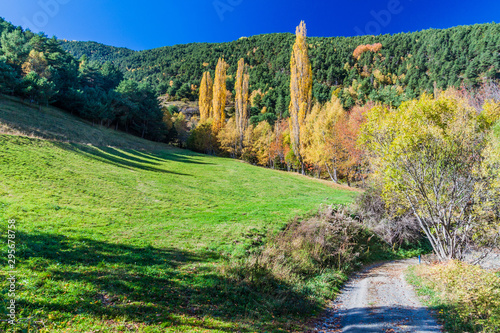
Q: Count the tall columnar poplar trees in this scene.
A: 4